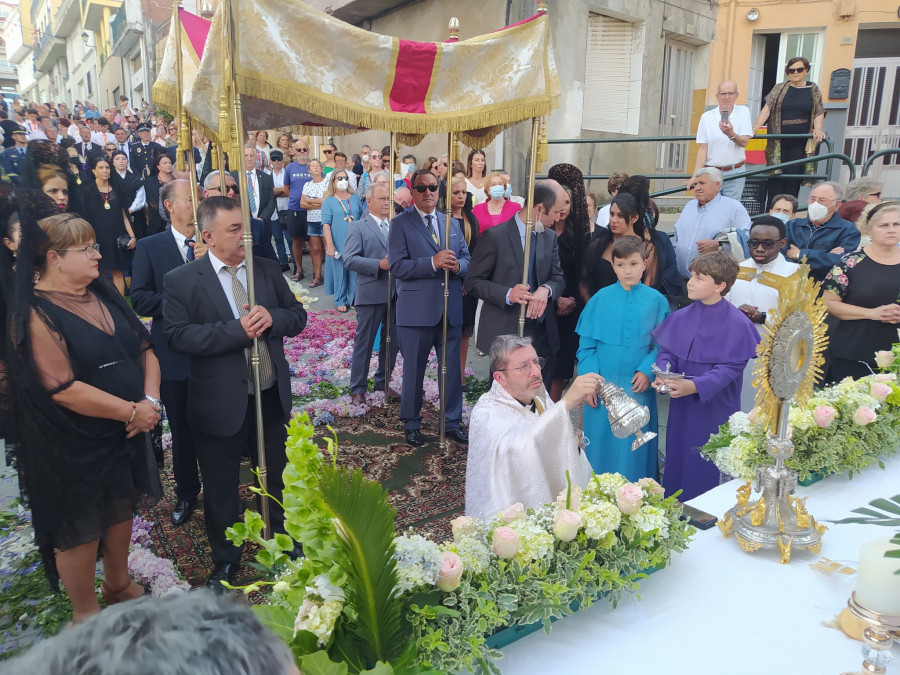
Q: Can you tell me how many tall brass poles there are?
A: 6